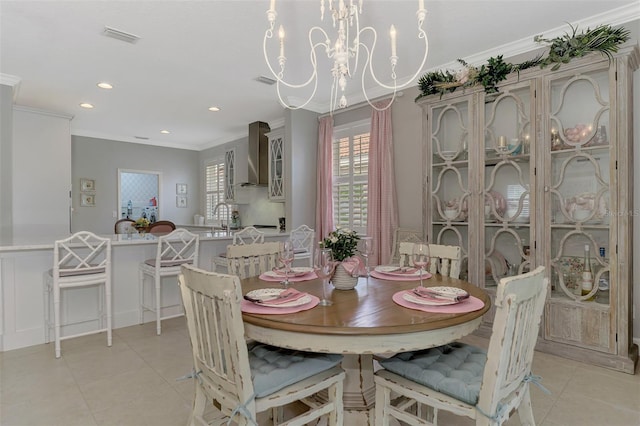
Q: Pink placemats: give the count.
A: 4